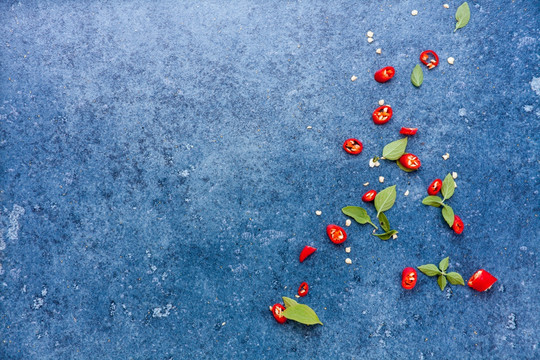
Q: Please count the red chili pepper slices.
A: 15